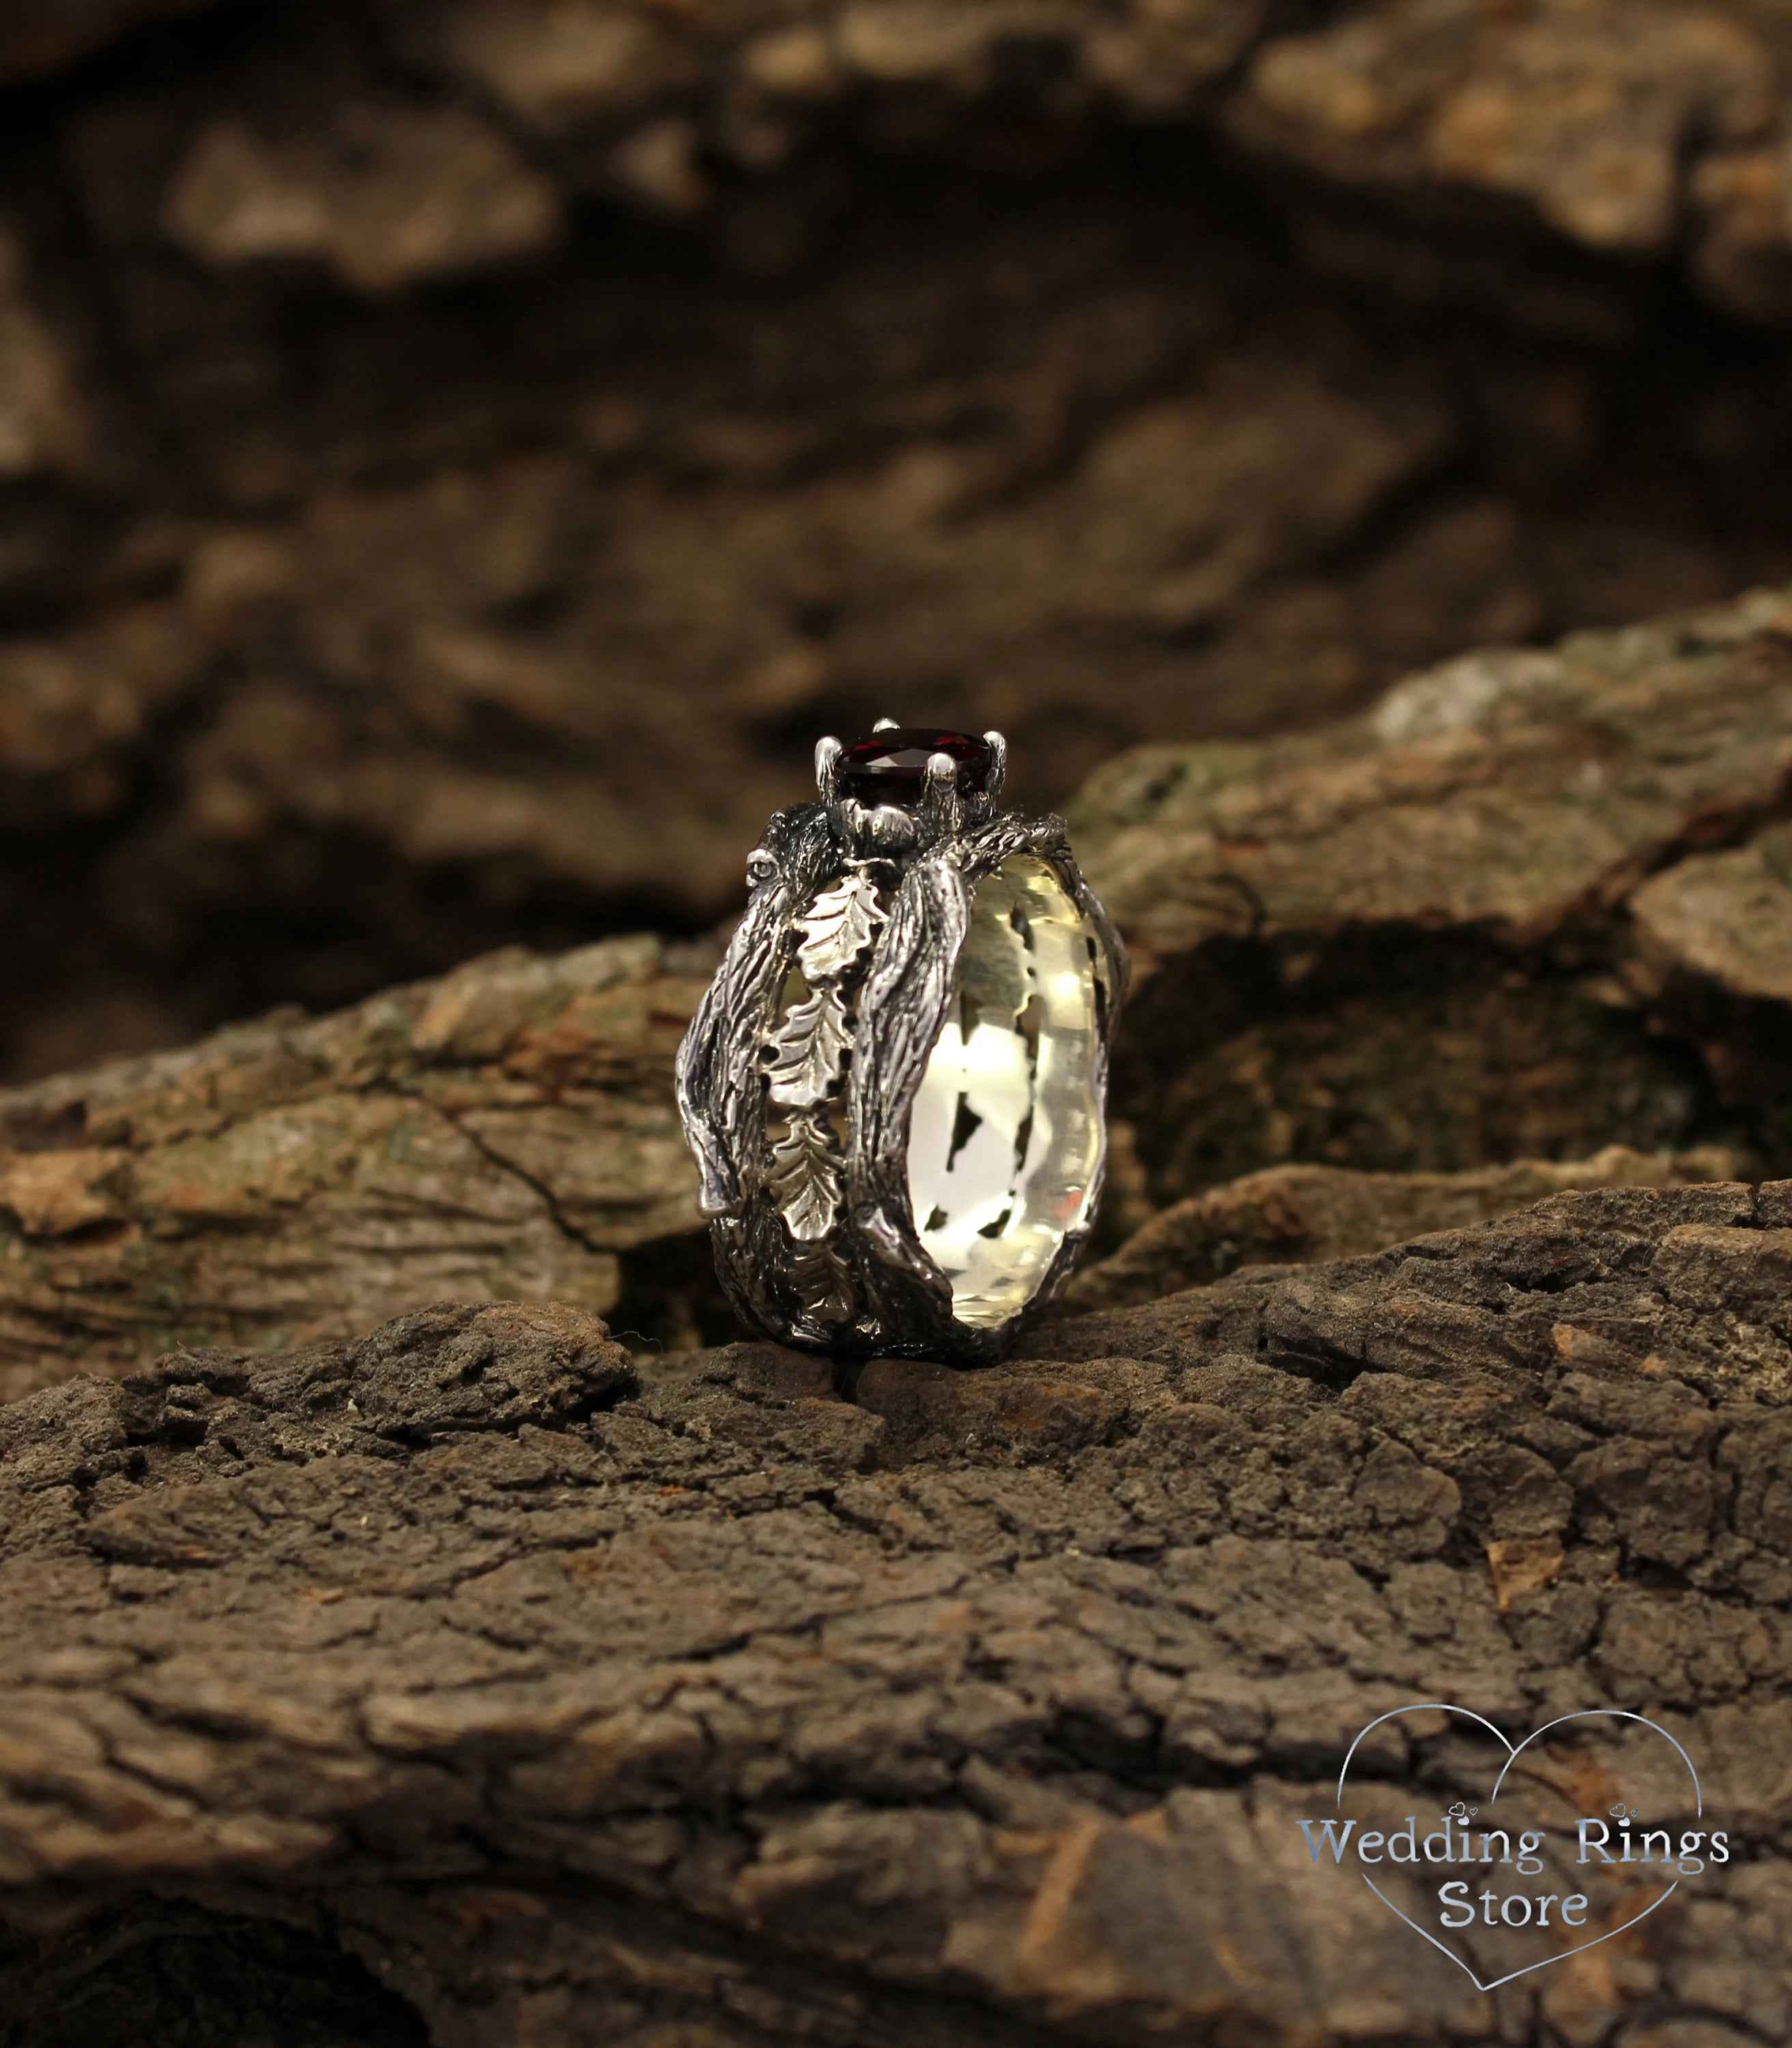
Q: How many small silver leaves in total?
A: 4